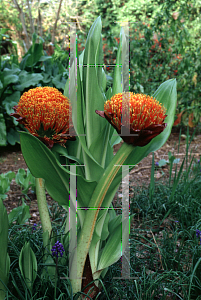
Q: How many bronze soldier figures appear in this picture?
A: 0